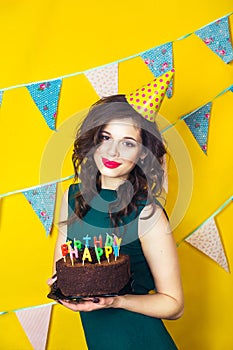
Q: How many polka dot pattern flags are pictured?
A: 2